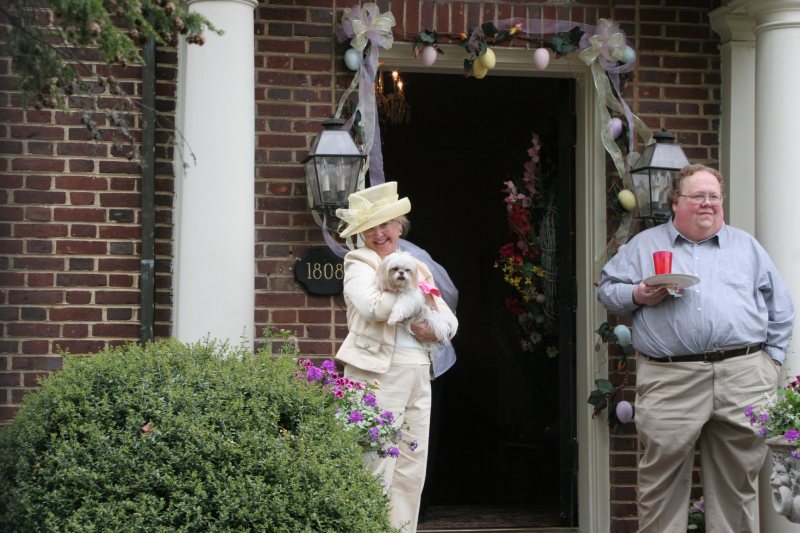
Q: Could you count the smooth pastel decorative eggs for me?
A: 10